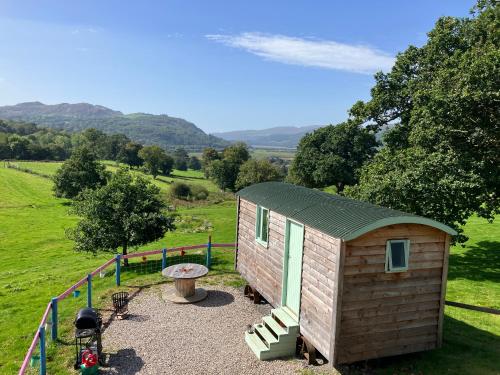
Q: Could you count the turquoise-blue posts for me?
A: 6